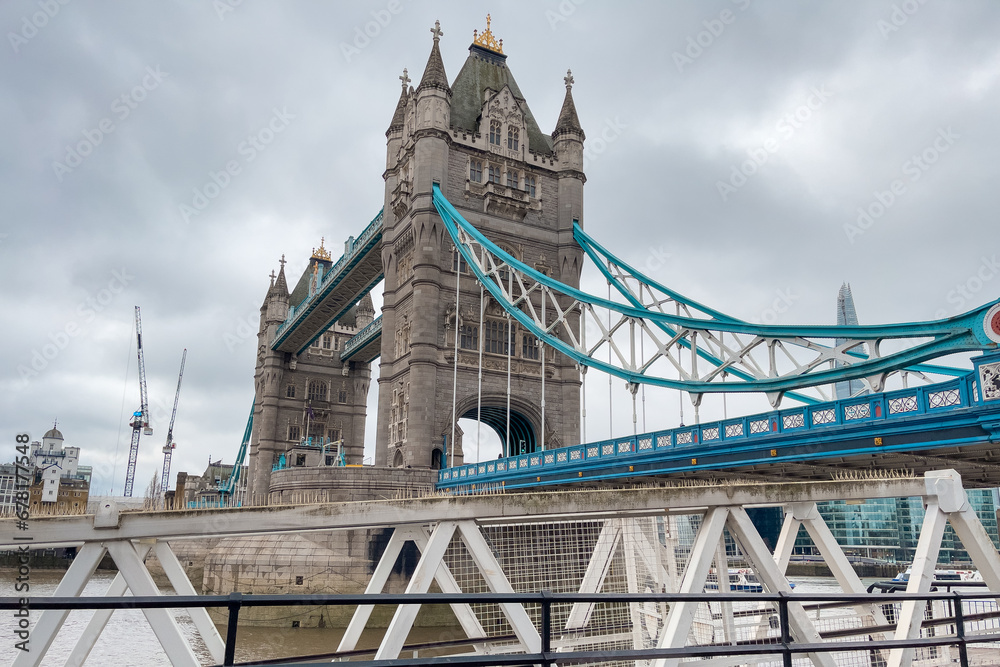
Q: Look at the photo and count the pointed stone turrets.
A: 6